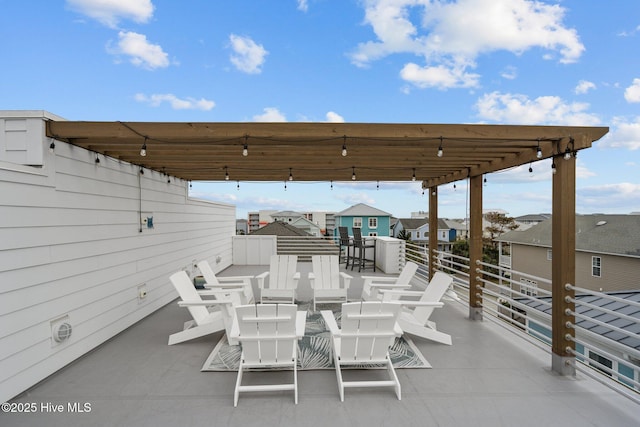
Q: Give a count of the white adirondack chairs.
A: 8